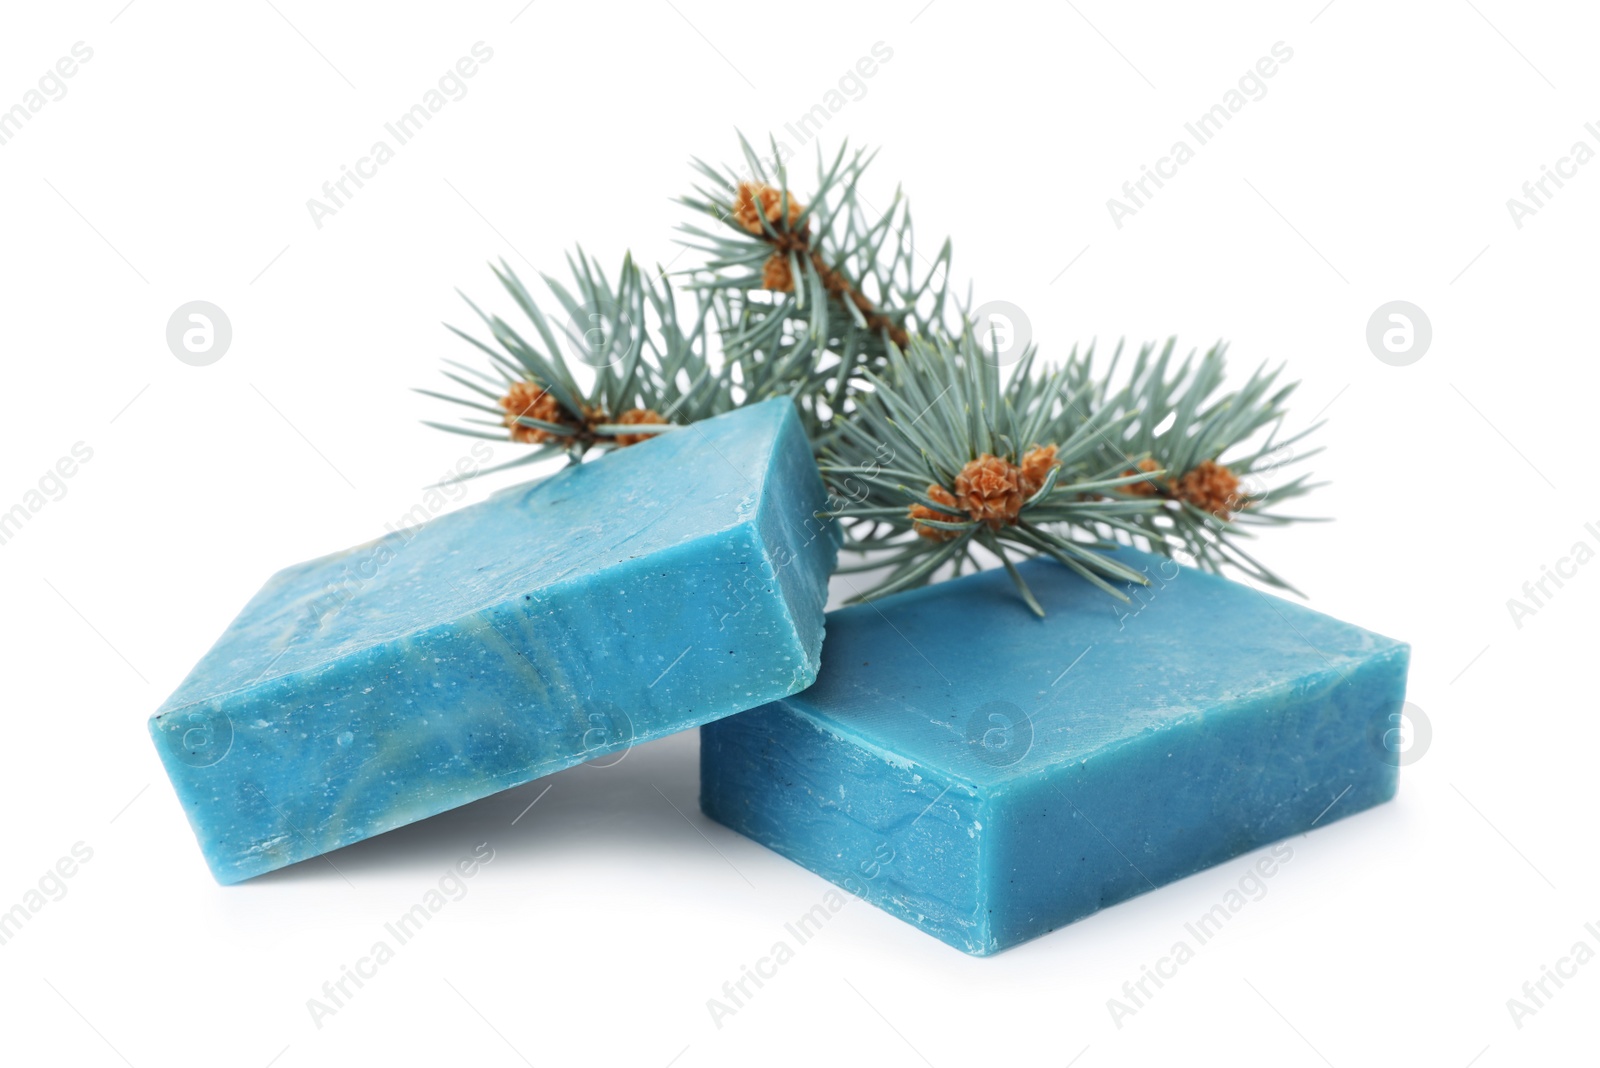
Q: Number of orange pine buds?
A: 9